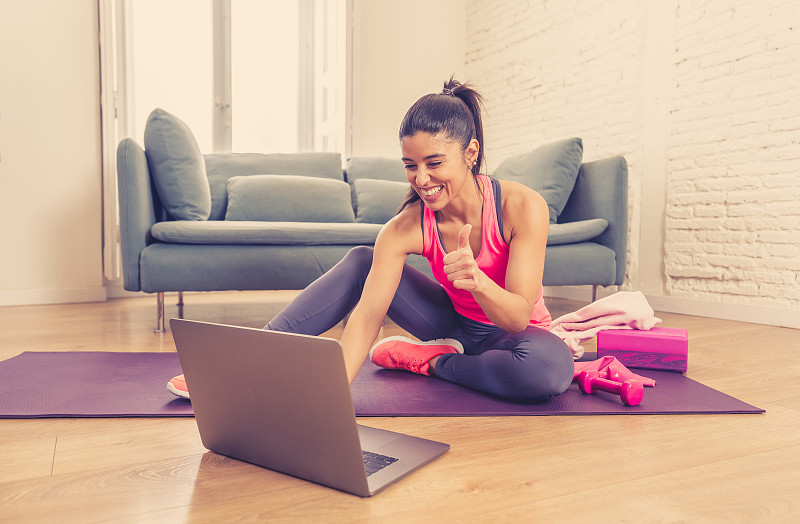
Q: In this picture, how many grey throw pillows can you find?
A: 4